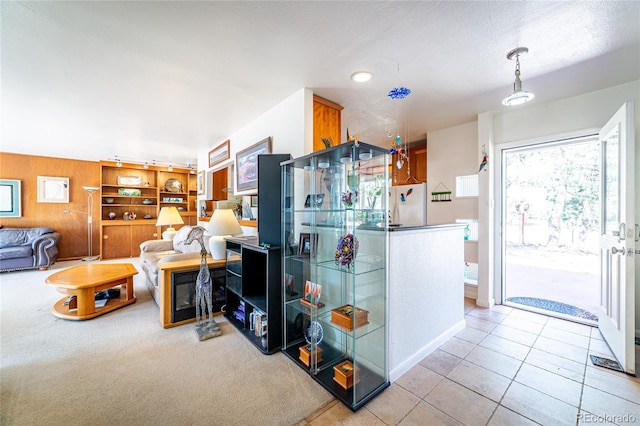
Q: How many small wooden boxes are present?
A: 3